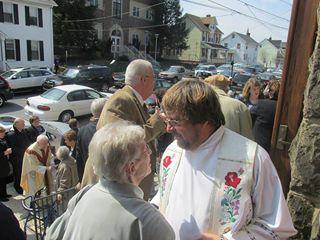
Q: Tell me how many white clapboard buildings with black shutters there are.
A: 1